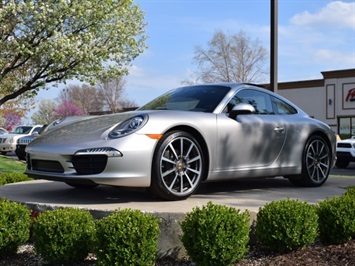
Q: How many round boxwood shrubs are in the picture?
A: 6